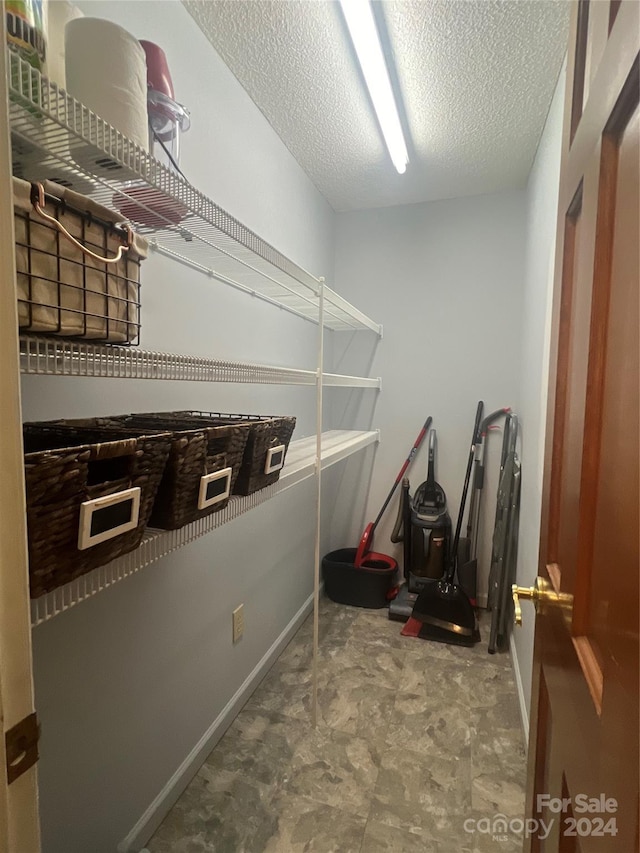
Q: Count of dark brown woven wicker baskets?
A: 3